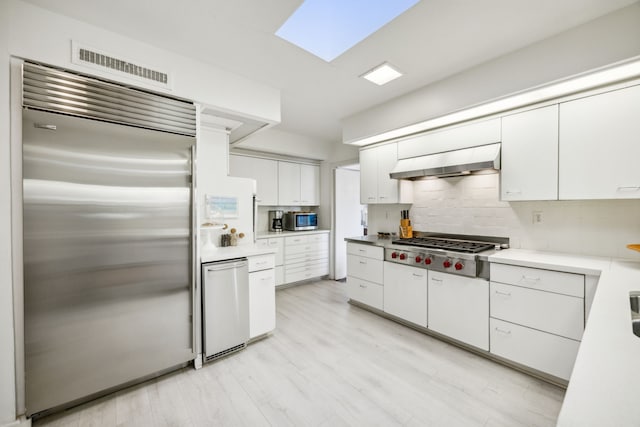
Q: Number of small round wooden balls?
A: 3